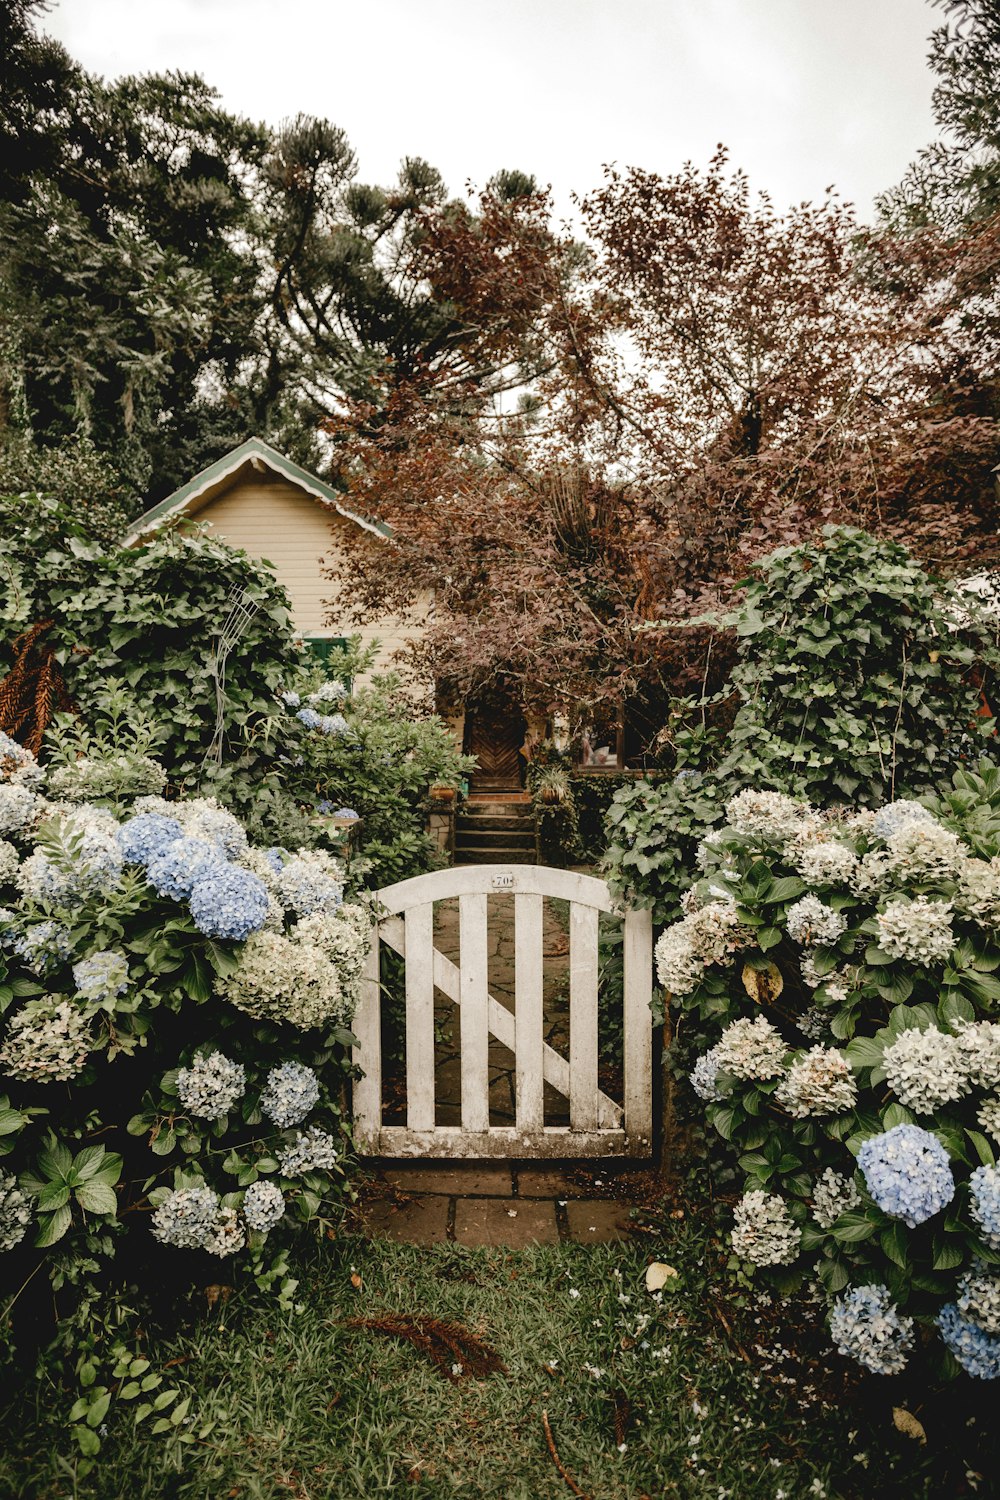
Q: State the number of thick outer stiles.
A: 2